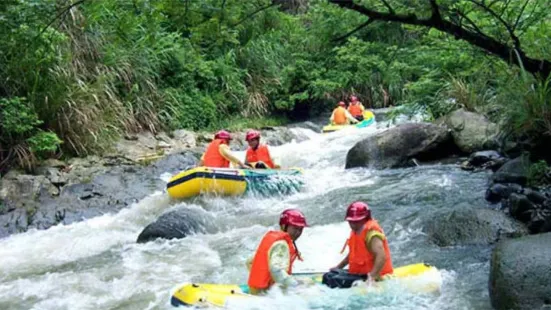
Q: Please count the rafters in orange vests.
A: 6